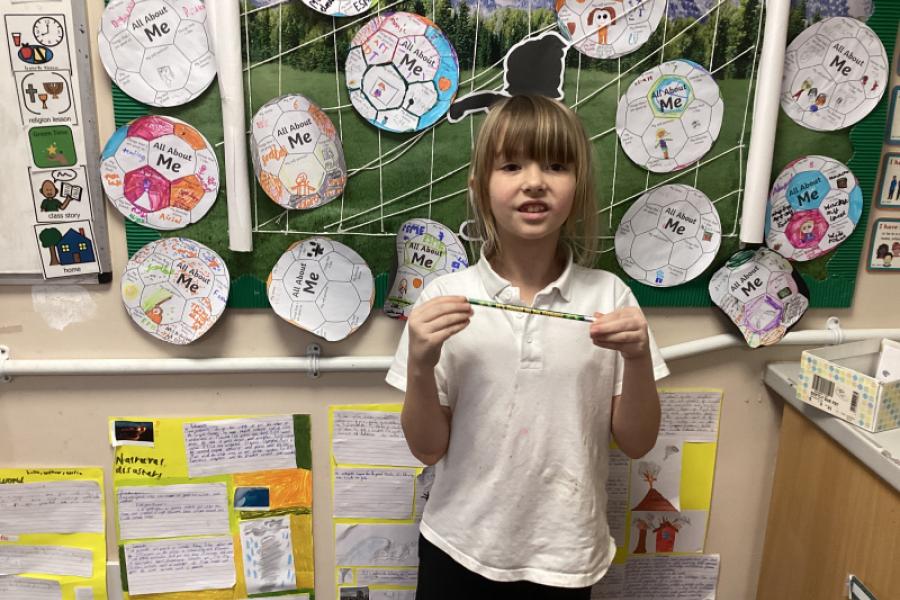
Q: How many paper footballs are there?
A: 14